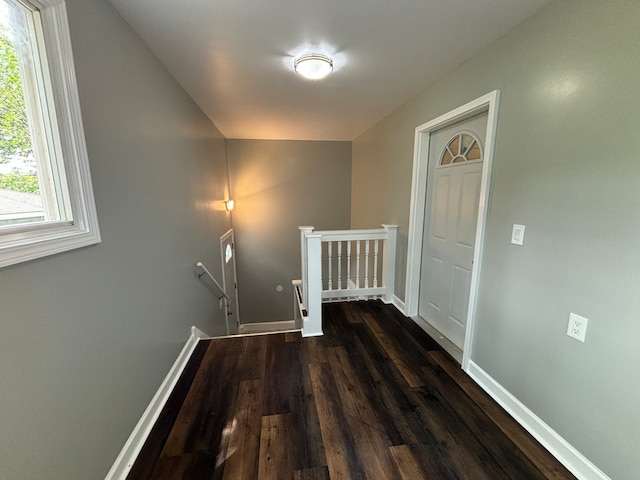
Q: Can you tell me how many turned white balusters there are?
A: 6